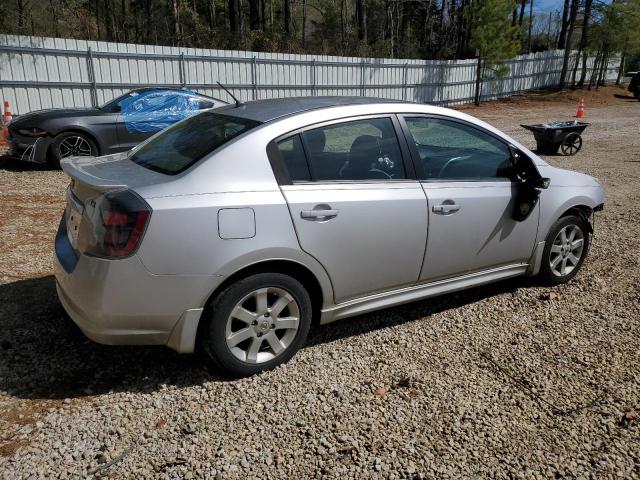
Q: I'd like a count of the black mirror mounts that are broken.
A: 1